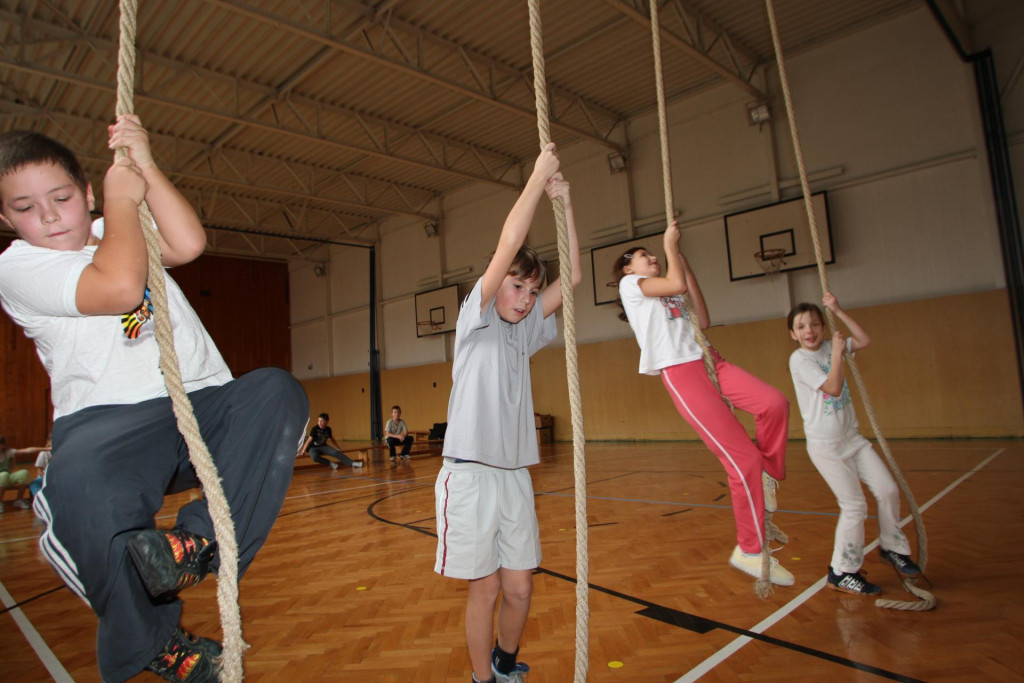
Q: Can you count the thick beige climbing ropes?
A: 4